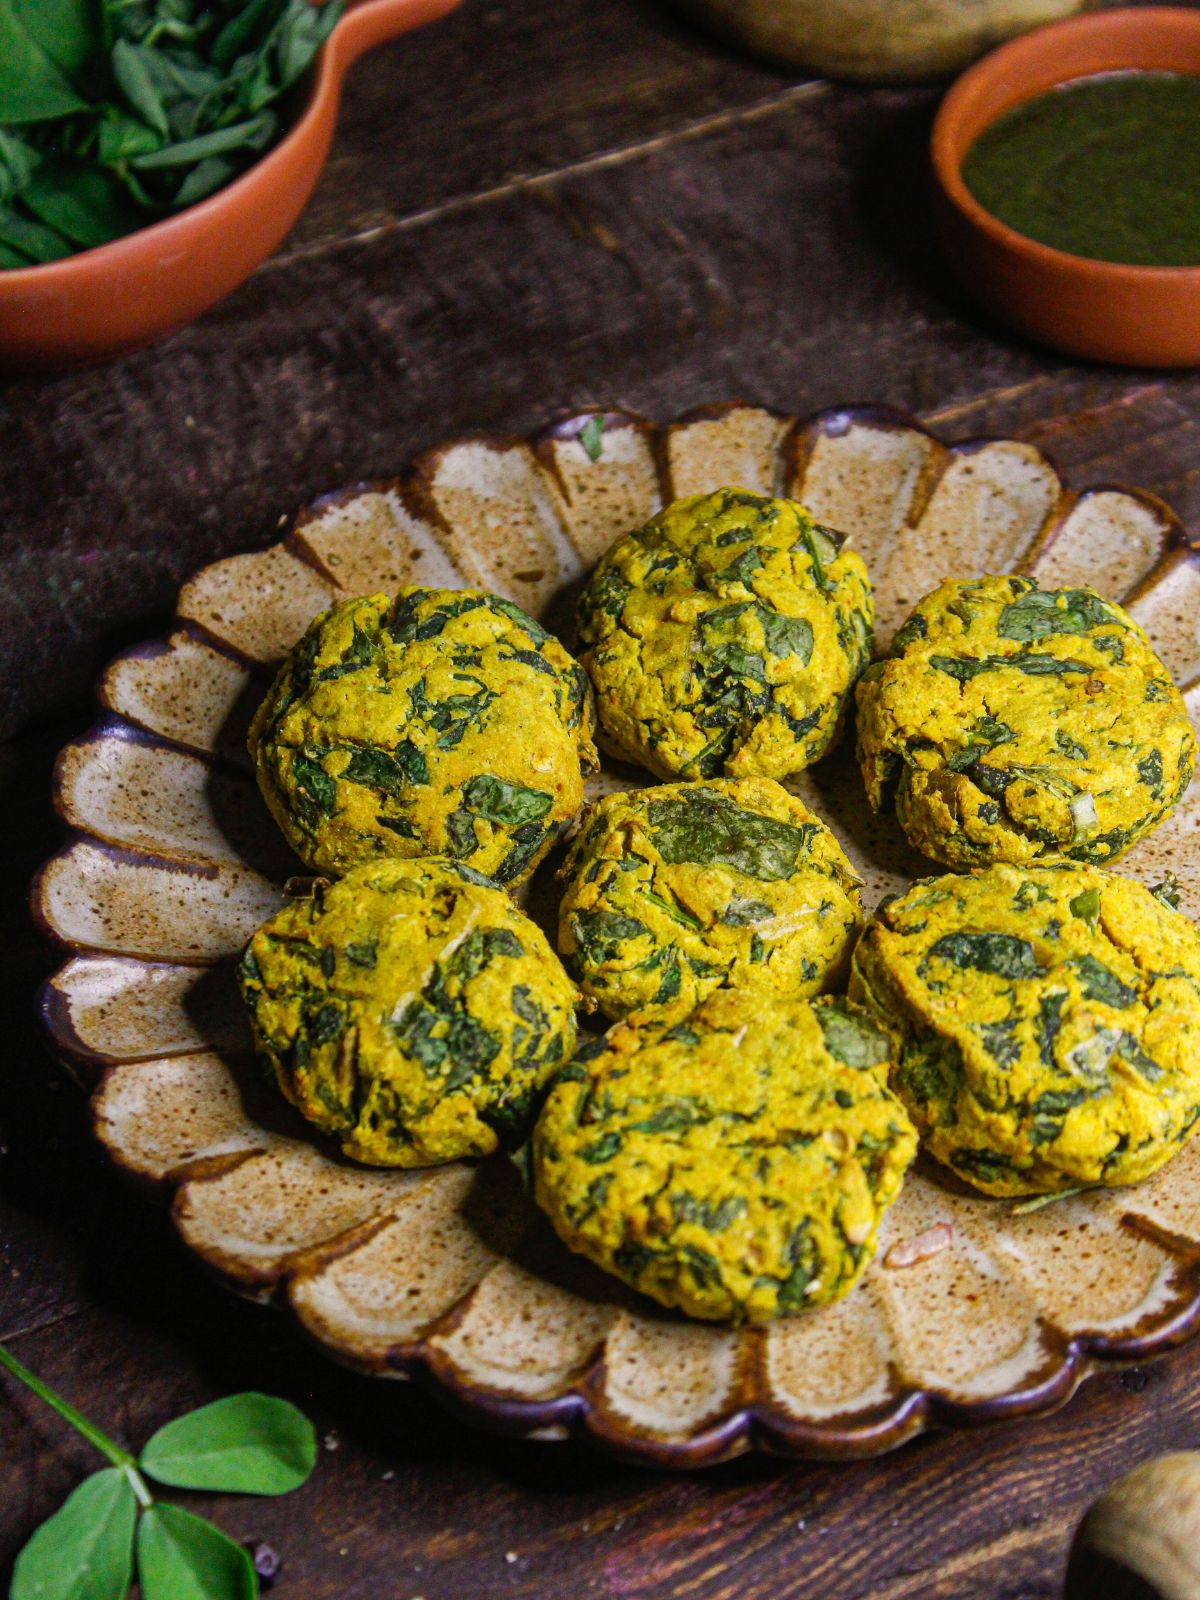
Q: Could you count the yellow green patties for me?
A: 7